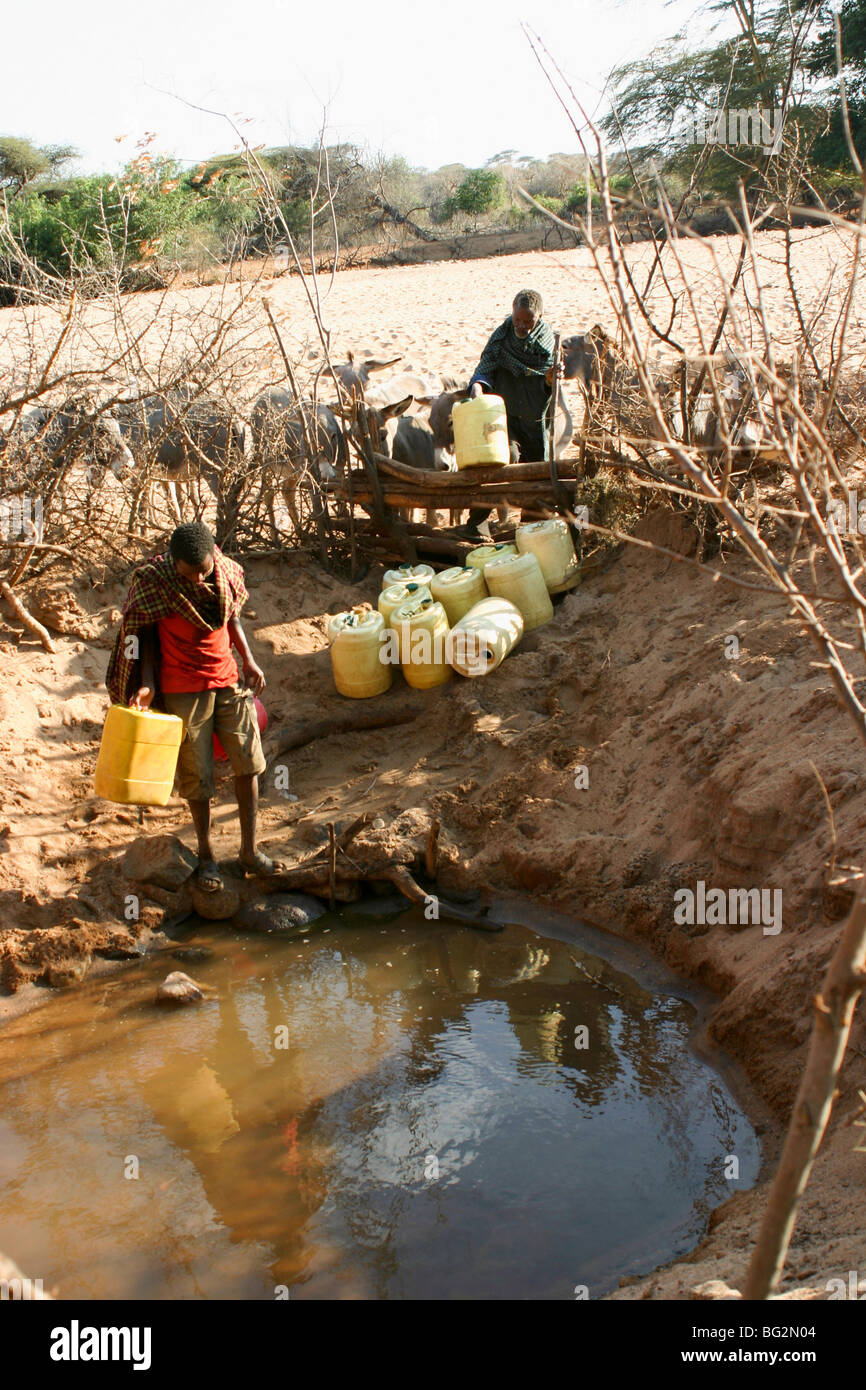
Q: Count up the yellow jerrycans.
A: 11